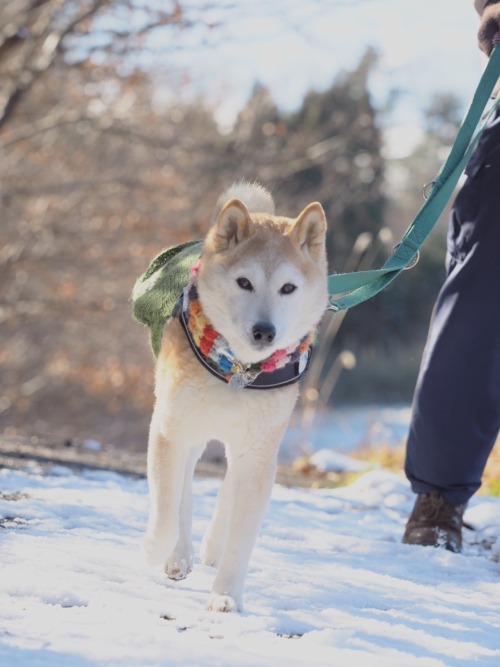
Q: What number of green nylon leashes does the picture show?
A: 1